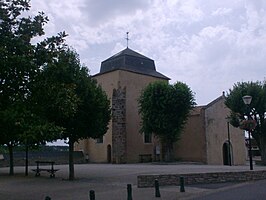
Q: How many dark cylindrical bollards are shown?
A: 5